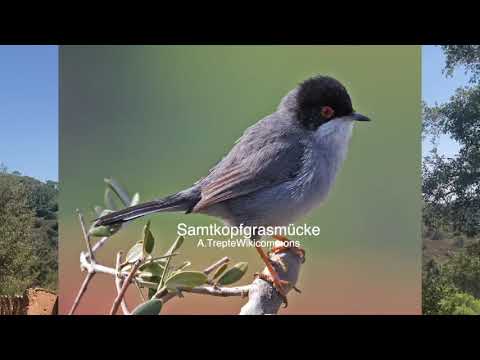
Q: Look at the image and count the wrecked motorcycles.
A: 0